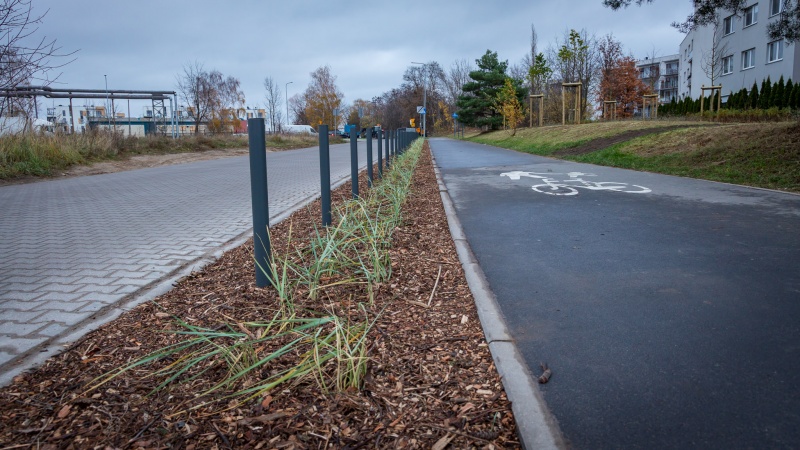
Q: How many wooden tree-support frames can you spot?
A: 5